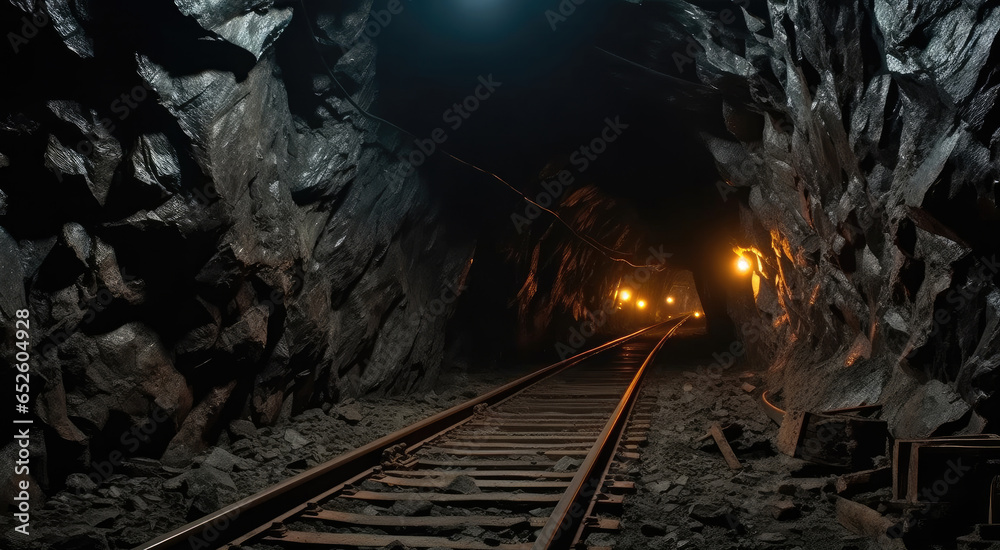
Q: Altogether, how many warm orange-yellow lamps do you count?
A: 5